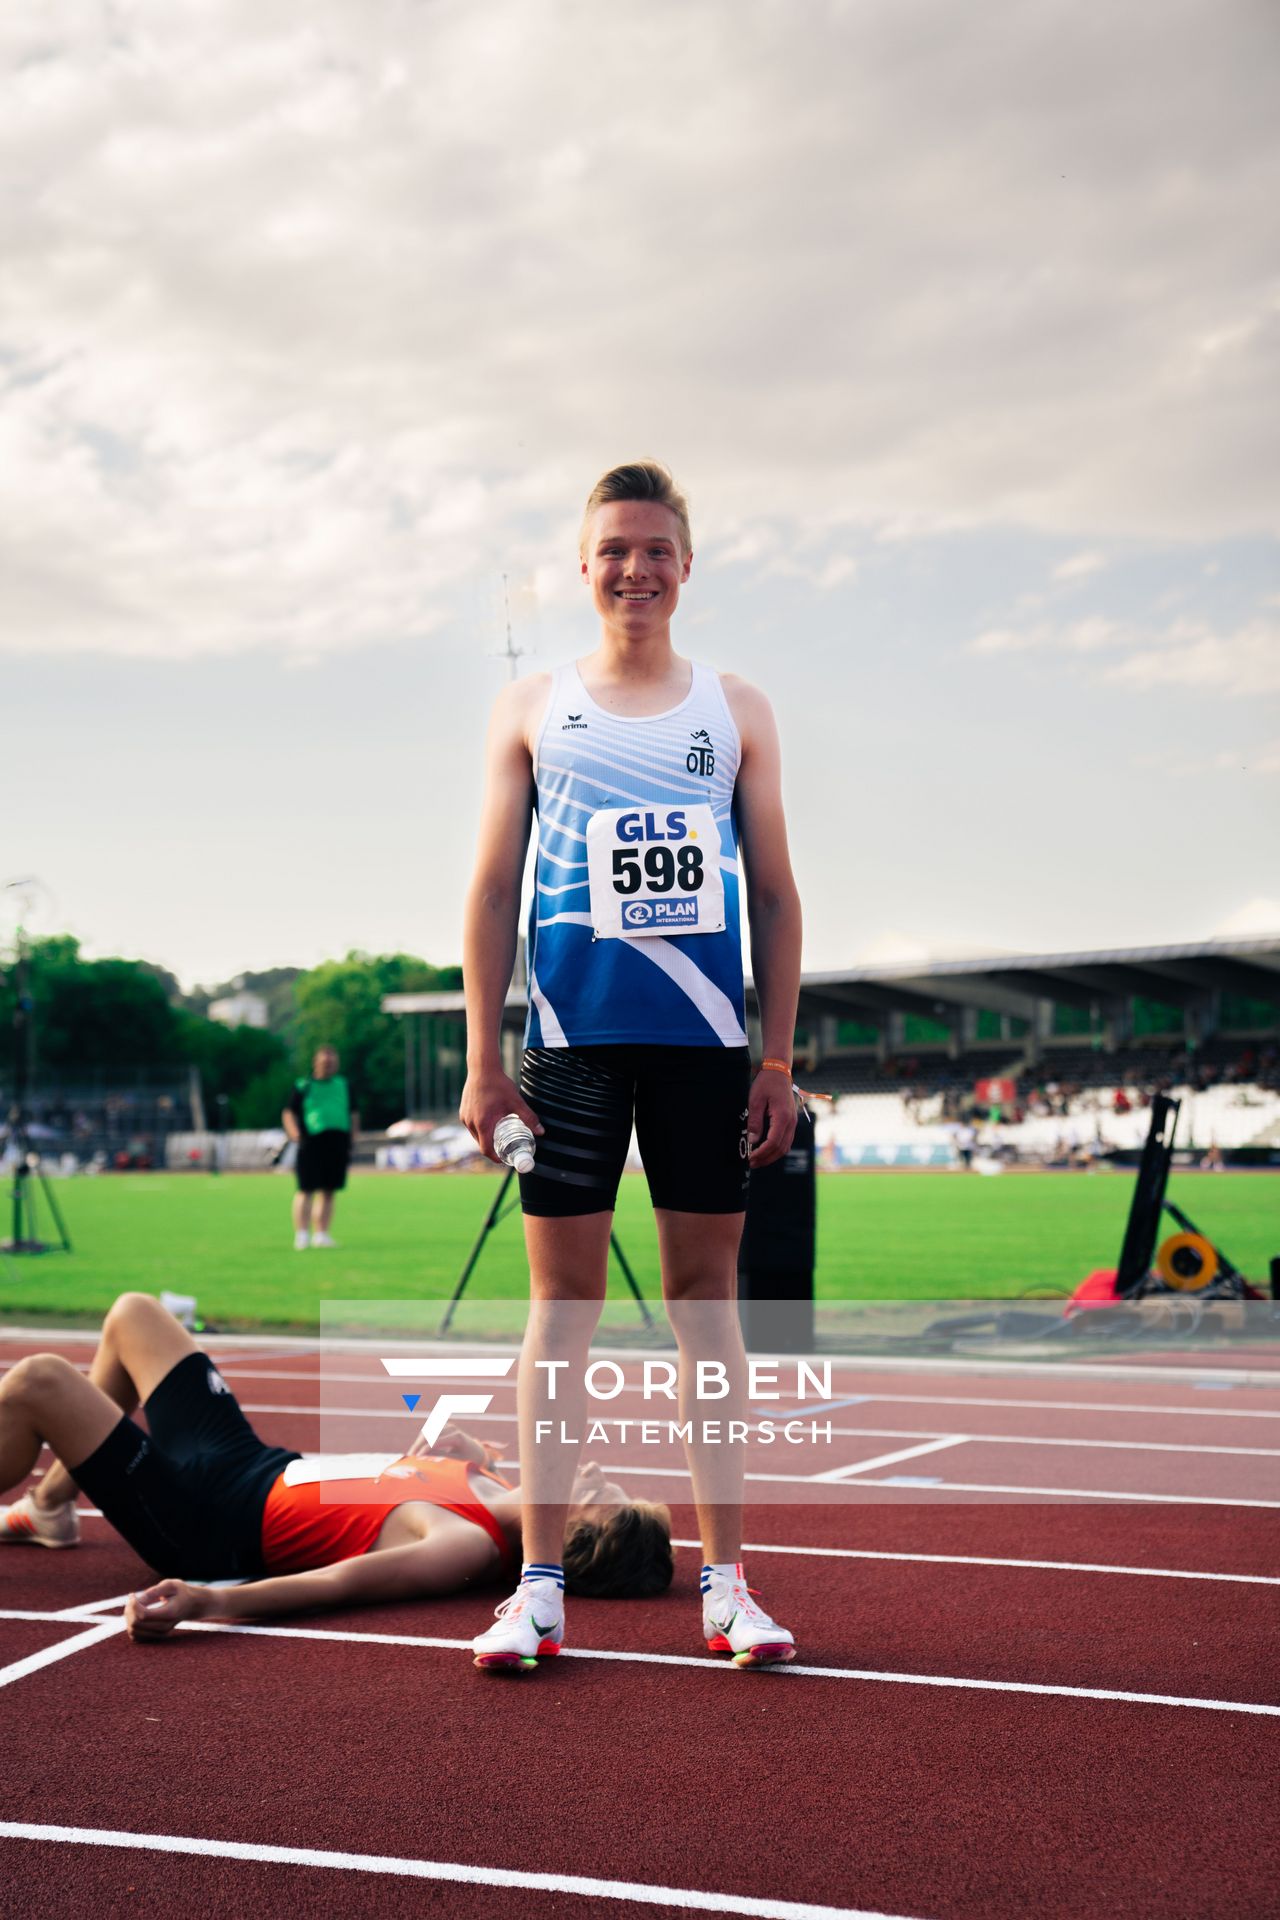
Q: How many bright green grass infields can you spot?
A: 1